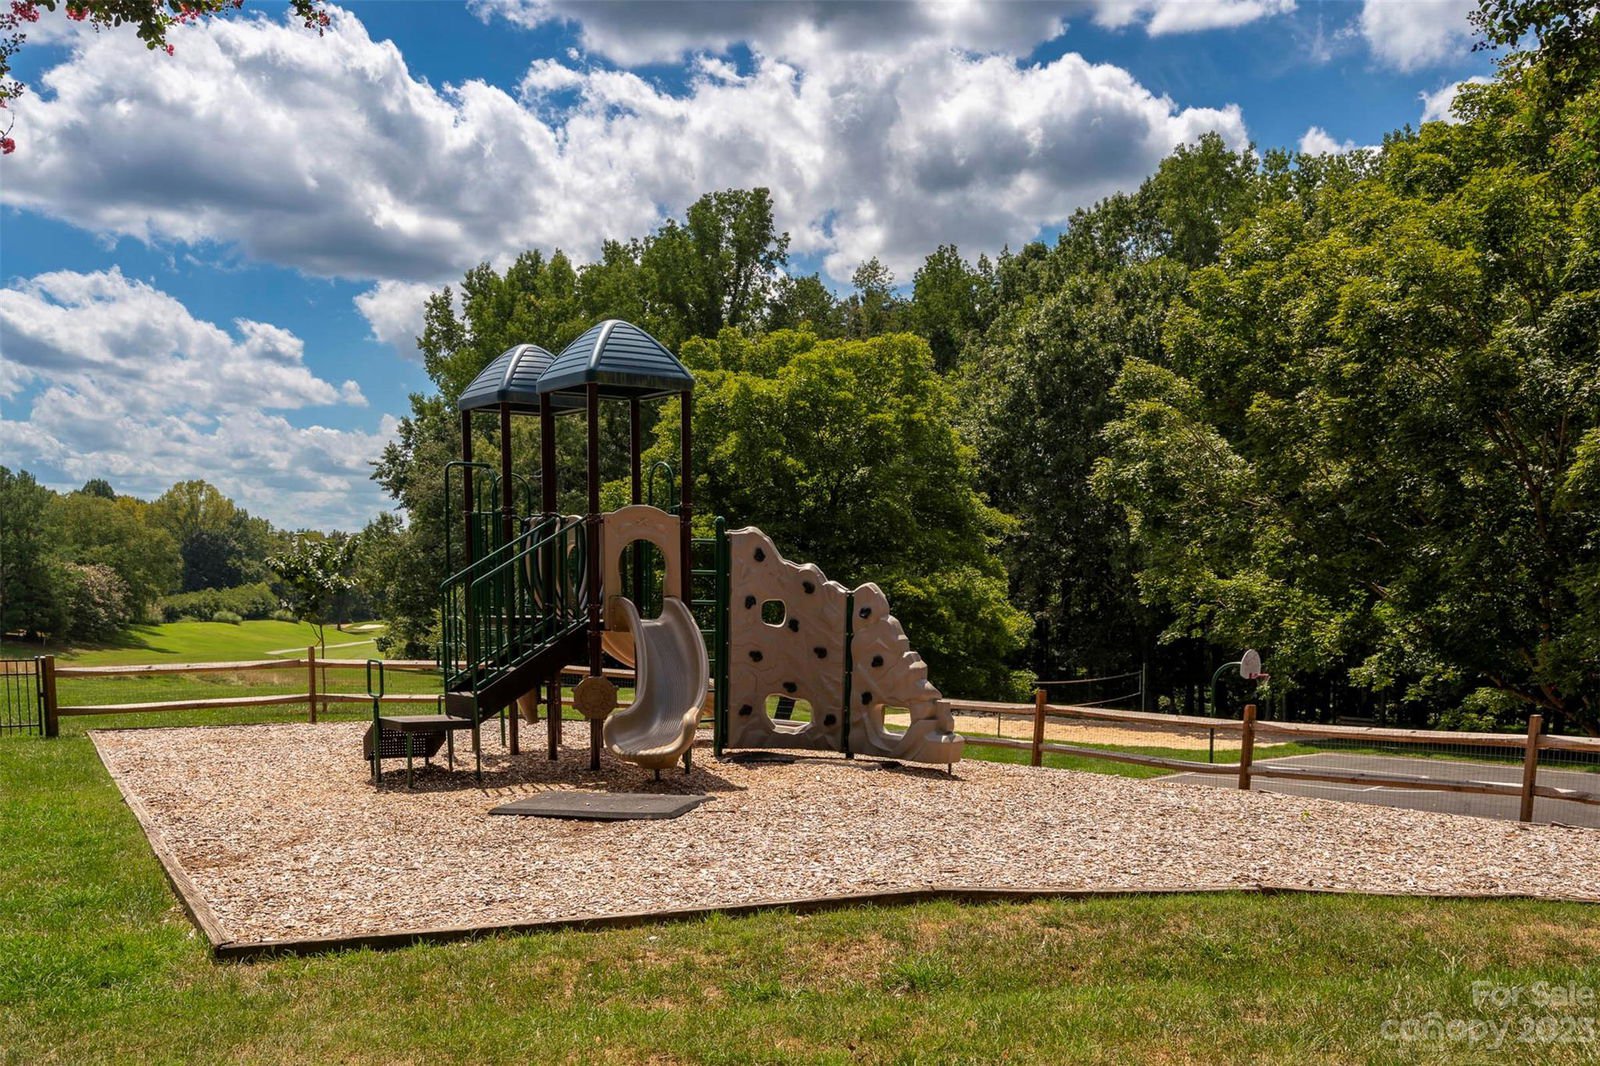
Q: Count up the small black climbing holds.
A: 12